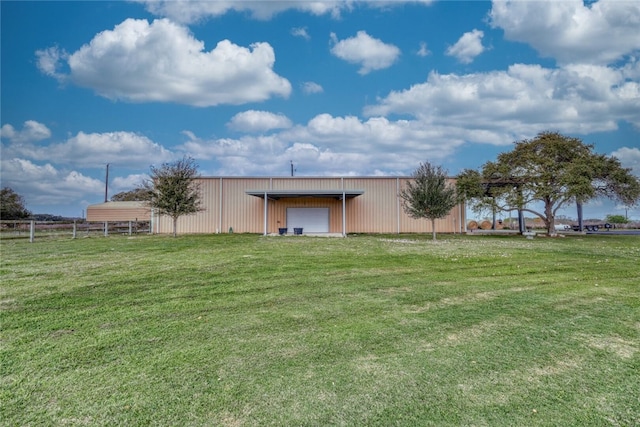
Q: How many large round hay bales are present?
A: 3